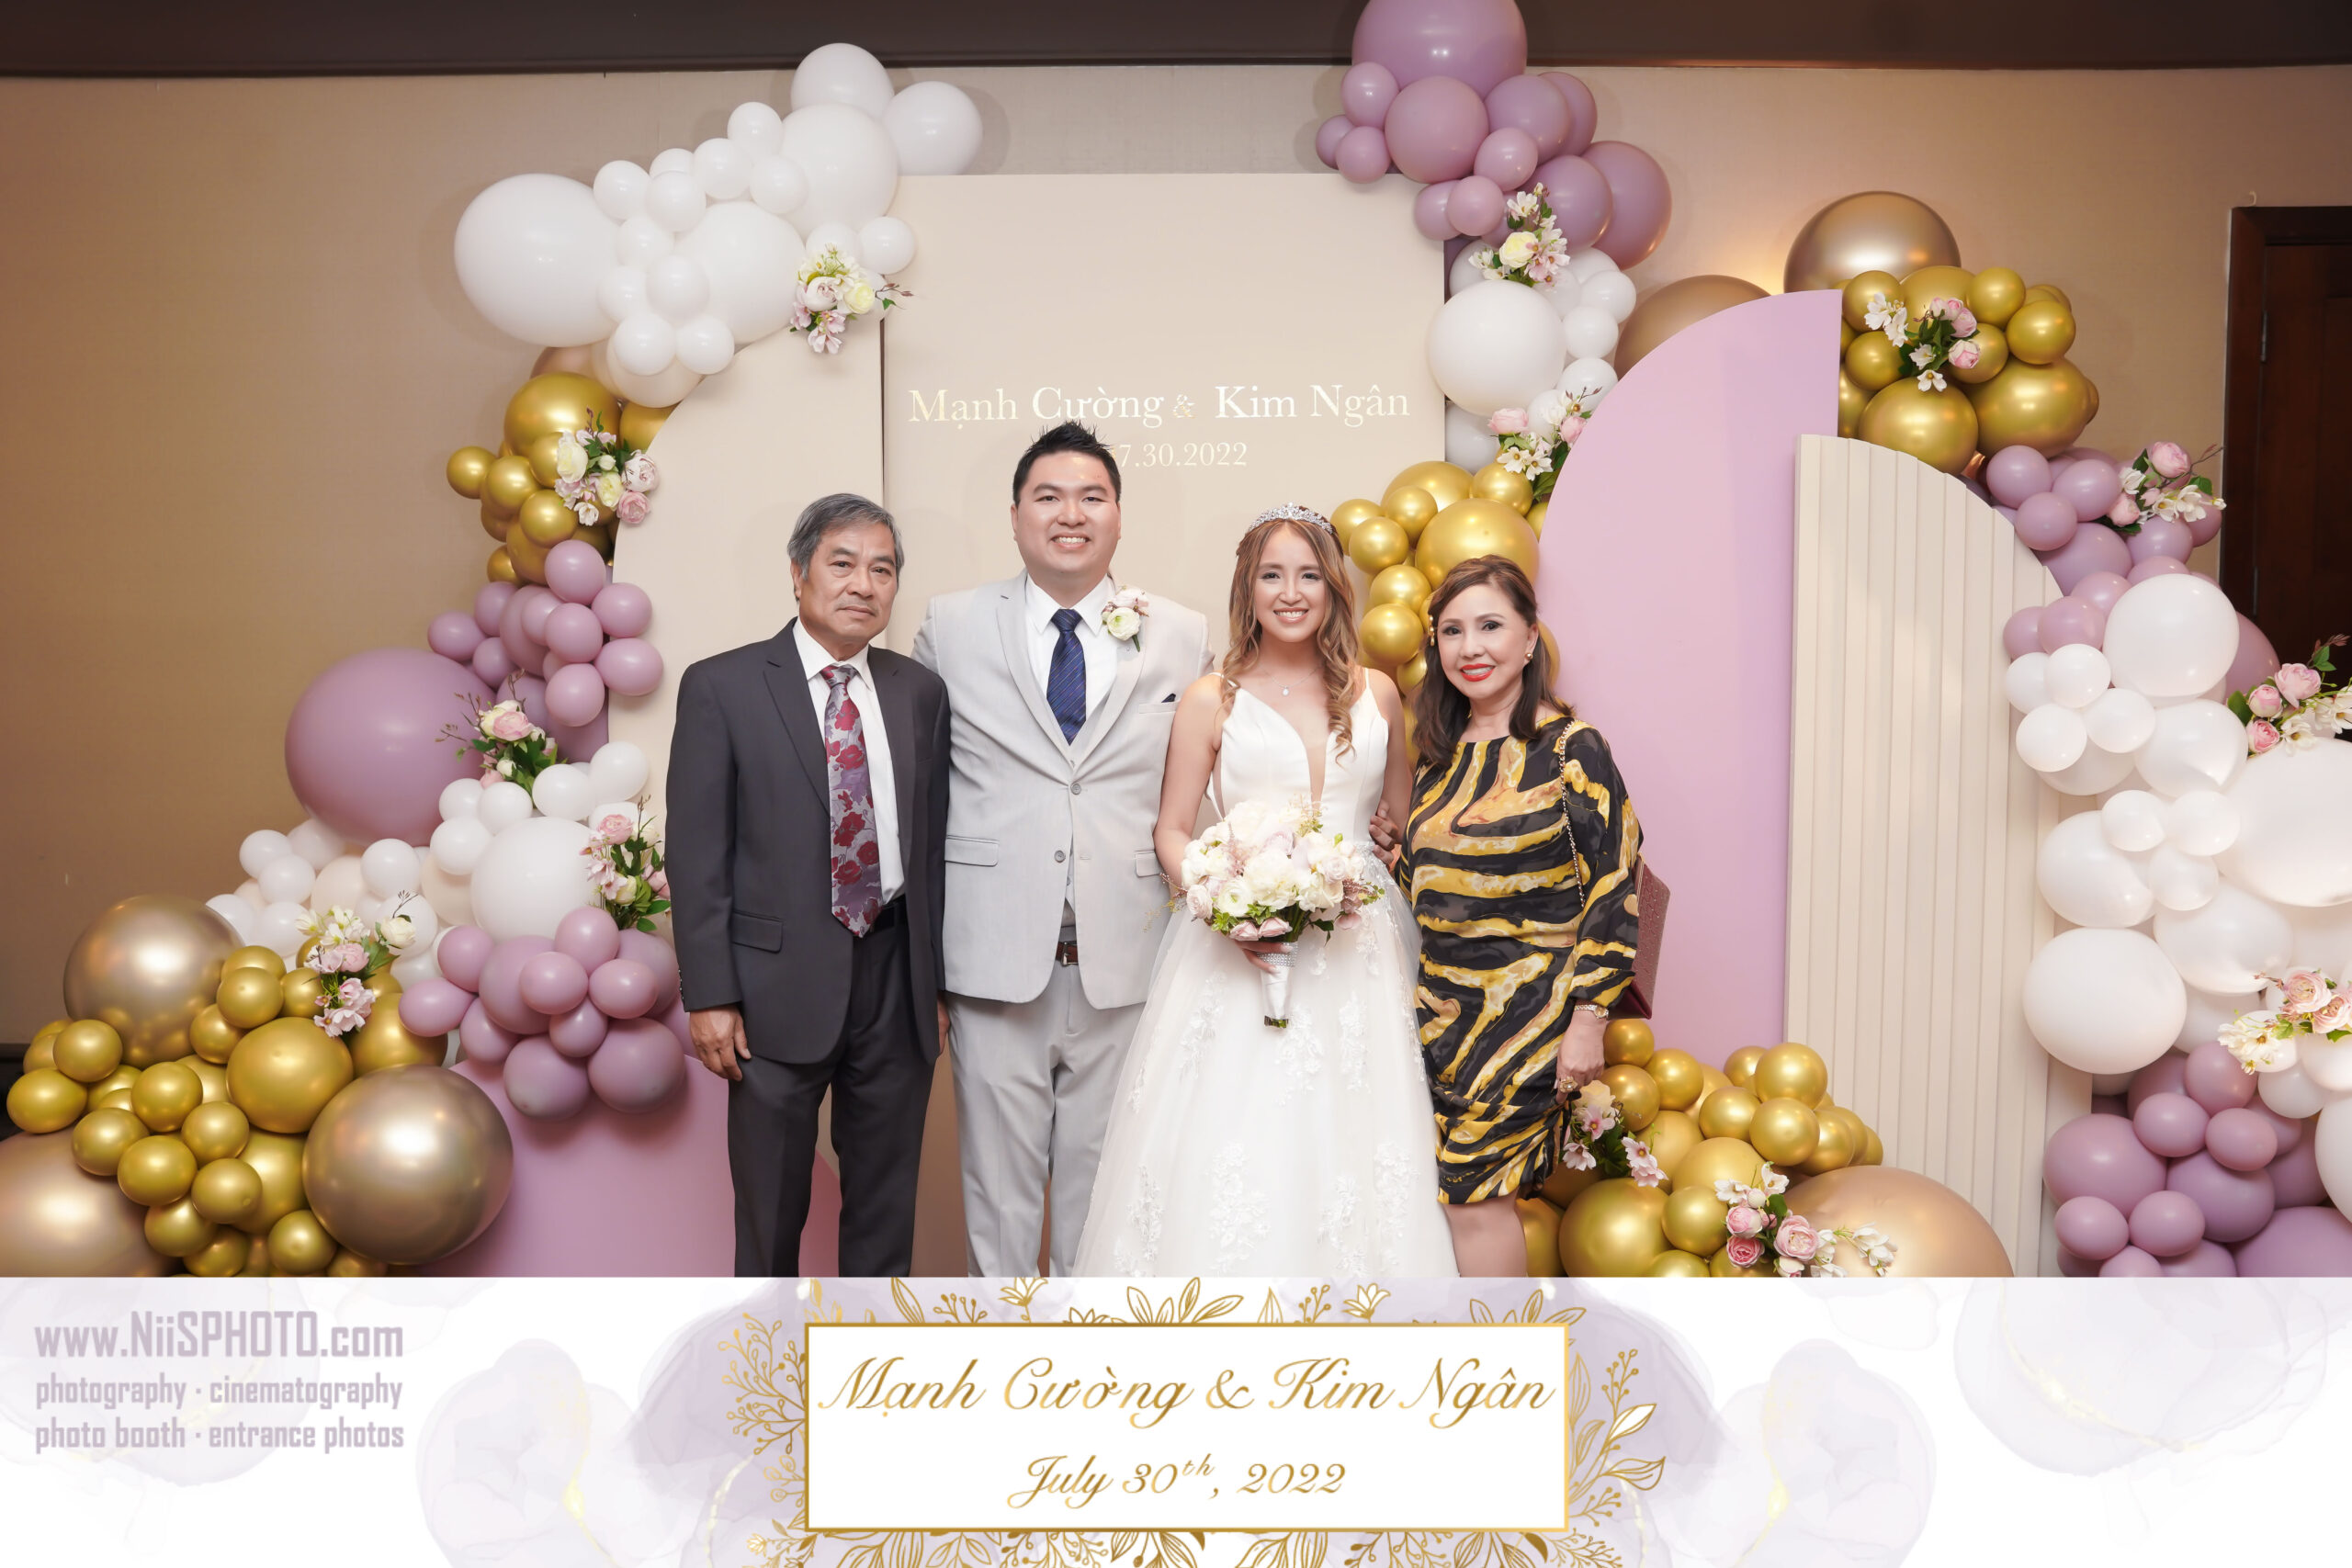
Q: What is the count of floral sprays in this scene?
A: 13